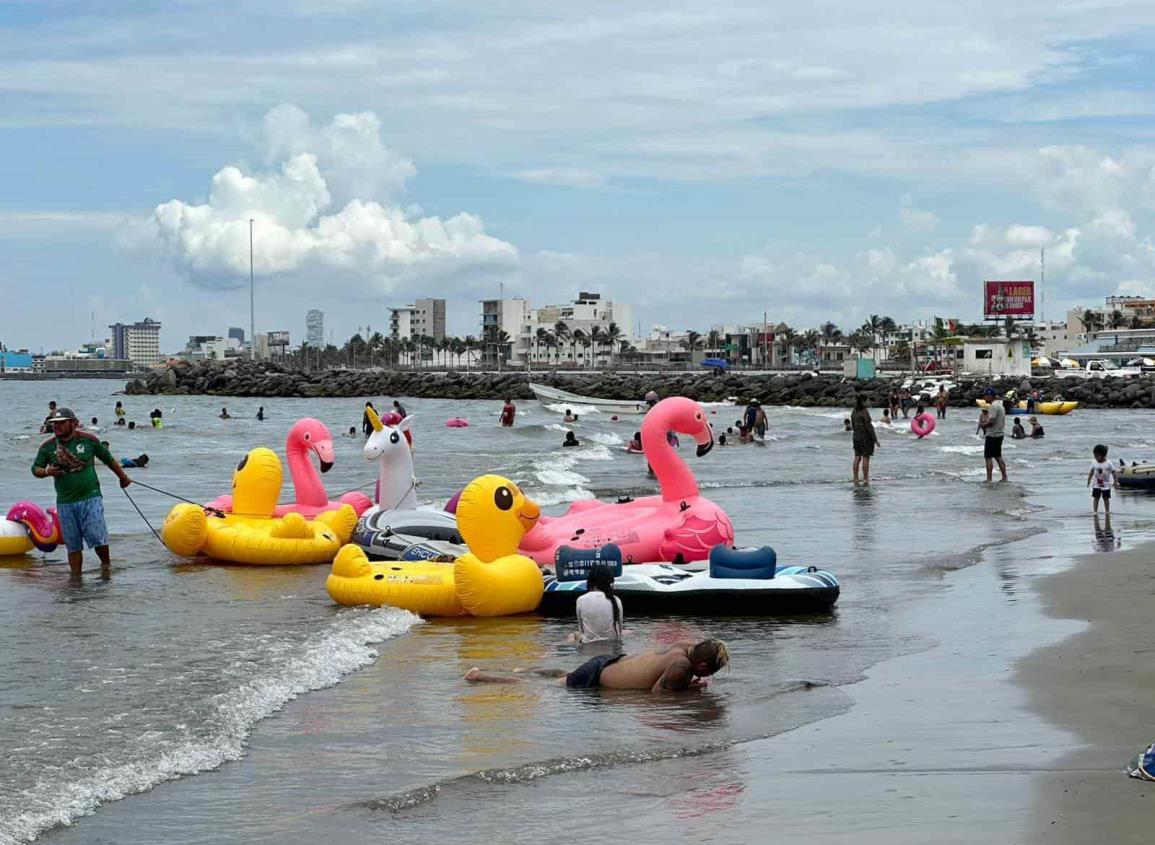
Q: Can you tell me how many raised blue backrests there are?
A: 2